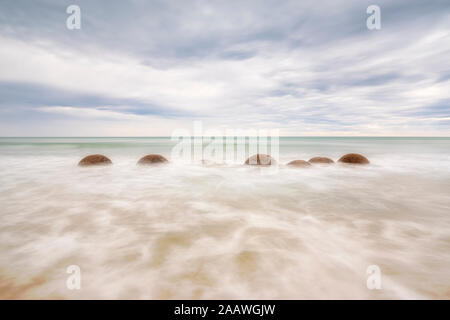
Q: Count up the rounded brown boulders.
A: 6